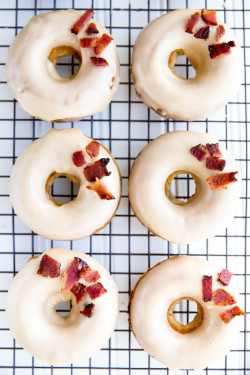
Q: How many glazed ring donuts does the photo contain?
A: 6